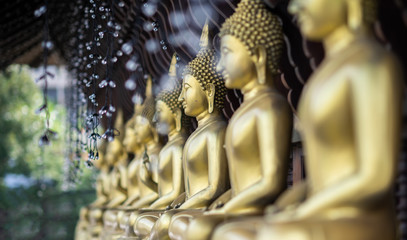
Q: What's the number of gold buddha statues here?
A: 8